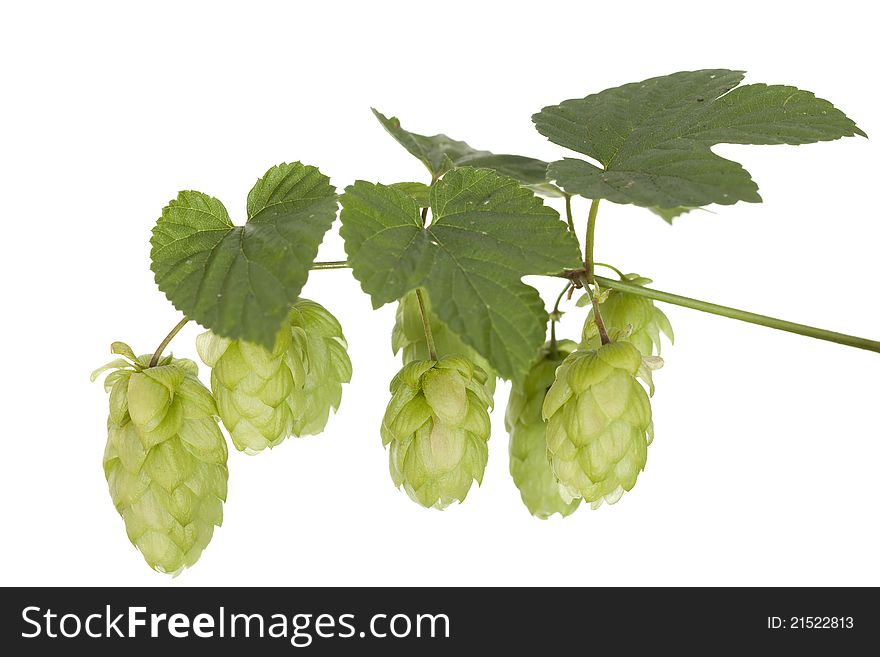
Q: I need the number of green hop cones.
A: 8